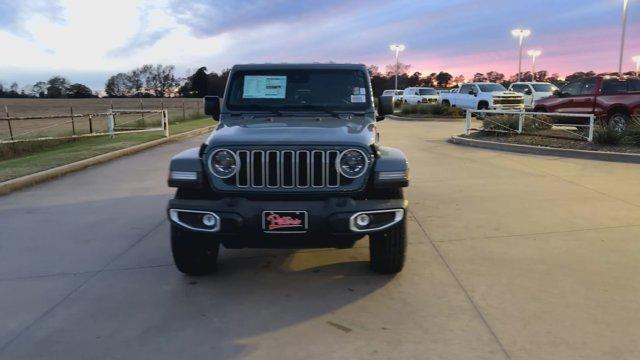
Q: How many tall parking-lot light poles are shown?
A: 5